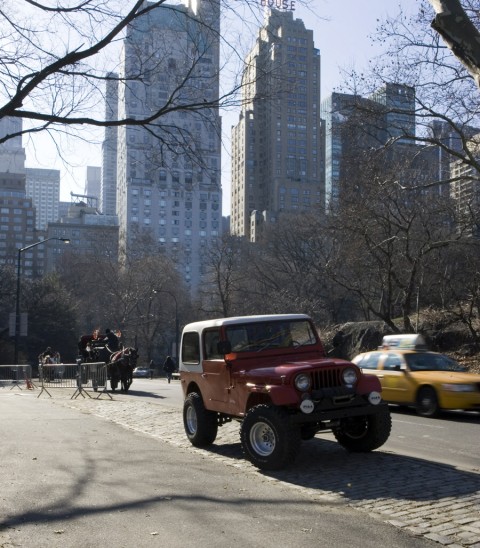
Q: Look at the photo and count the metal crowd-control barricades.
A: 3